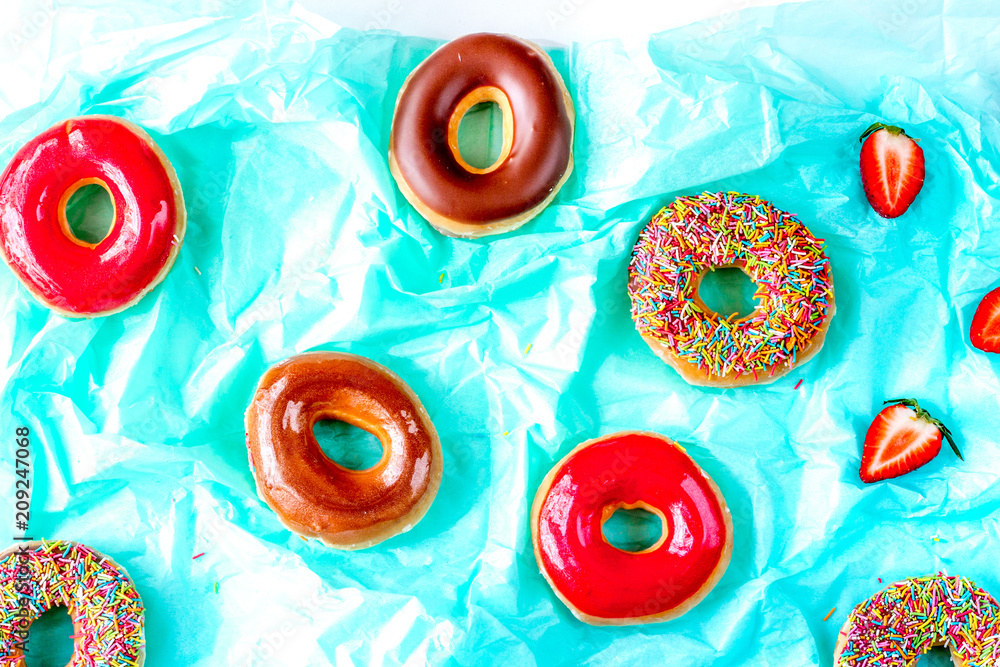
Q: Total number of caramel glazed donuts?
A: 1